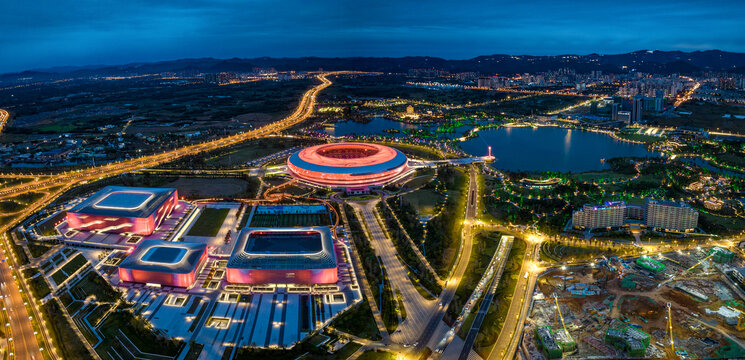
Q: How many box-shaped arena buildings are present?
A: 3